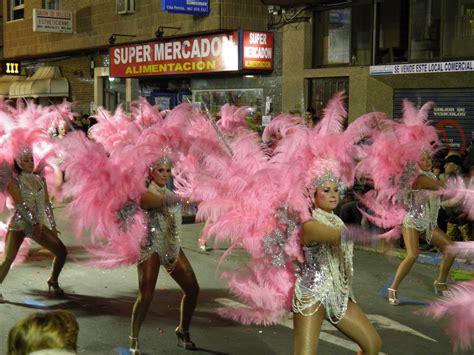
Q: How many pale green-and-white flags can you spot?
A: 0